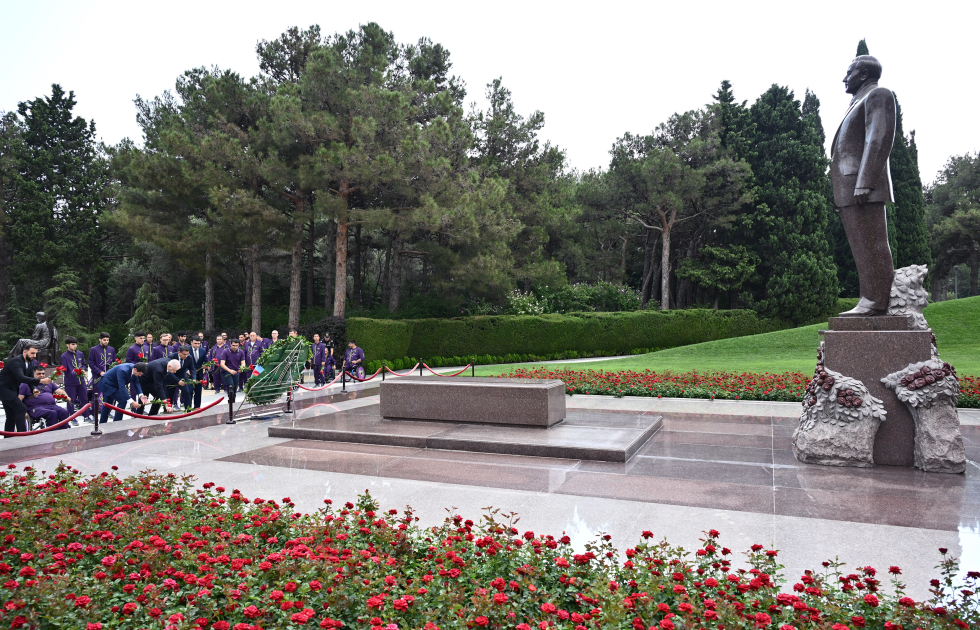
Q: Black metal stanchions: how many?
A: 7